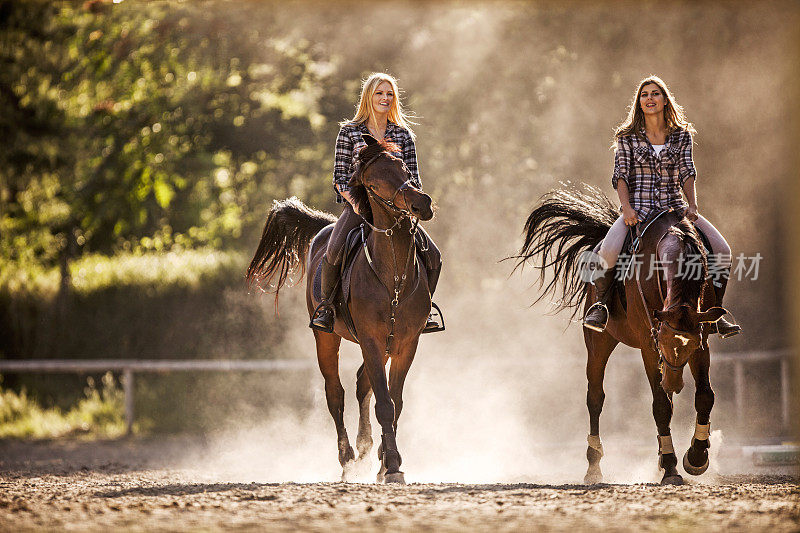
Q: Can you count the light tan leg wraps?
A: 3